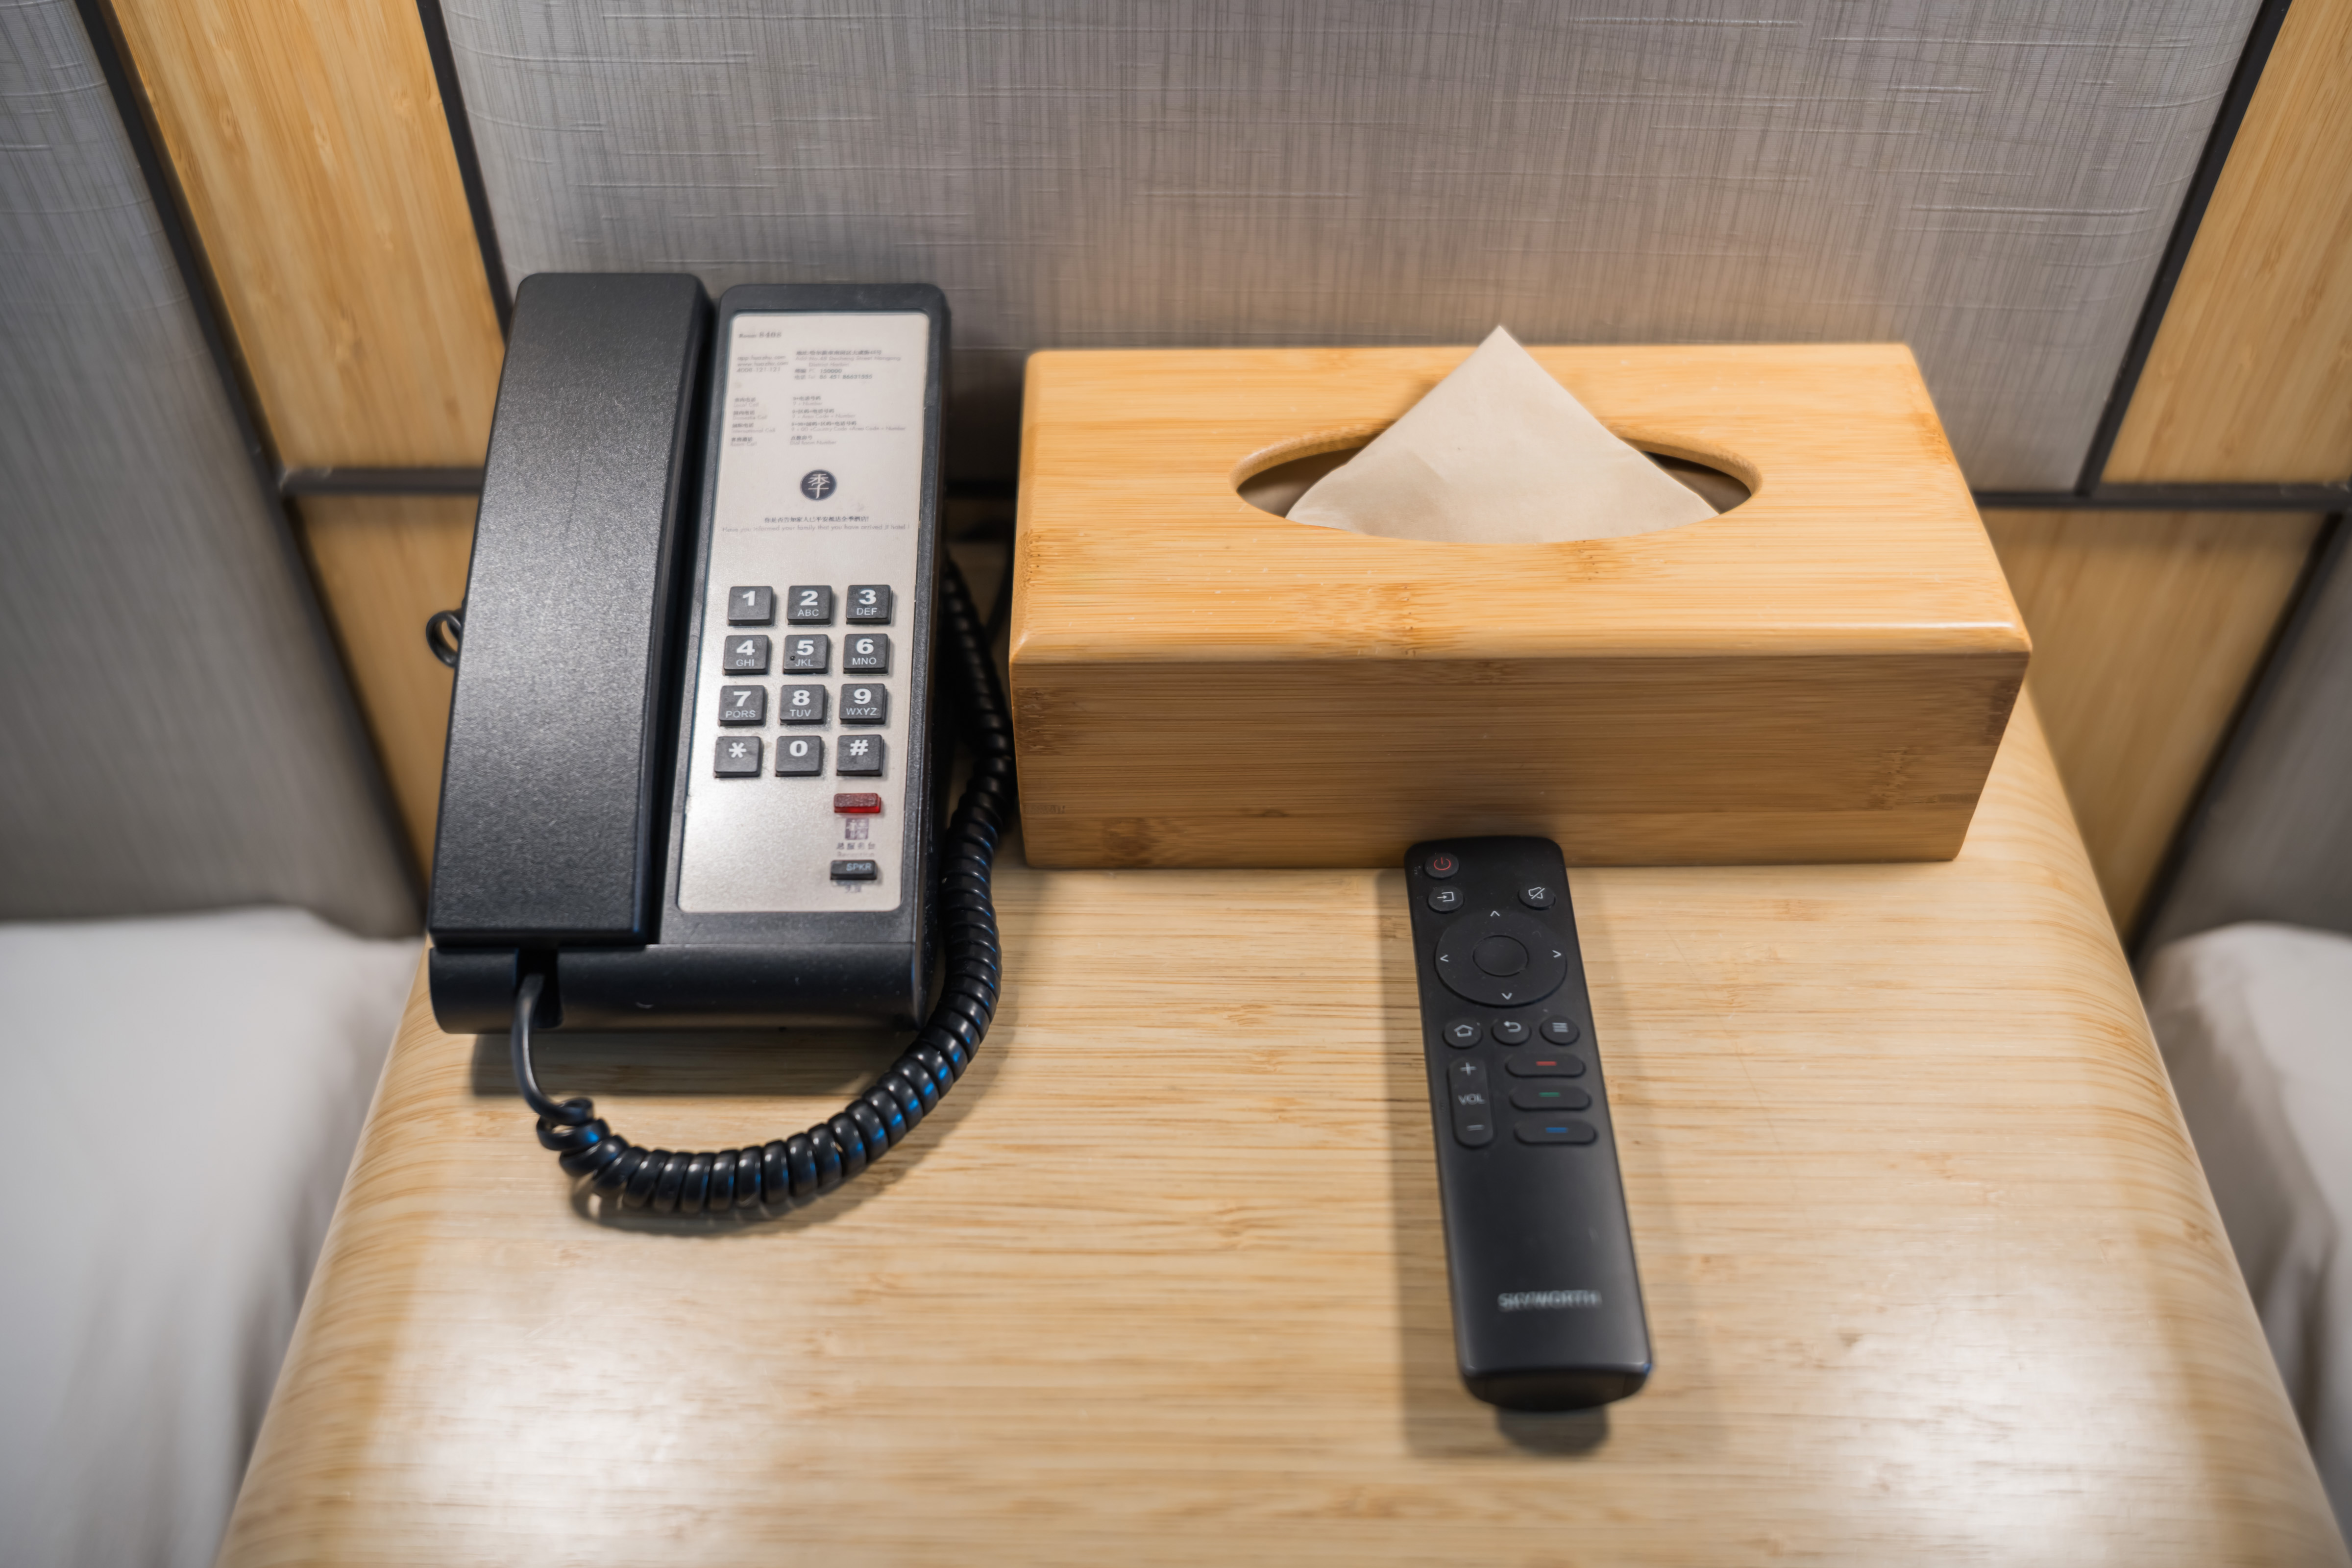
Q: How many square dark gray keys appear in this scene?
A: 12